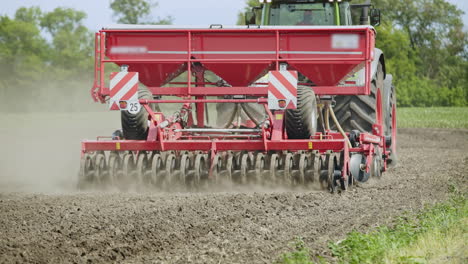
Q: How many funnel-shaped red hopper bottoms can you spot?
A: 3